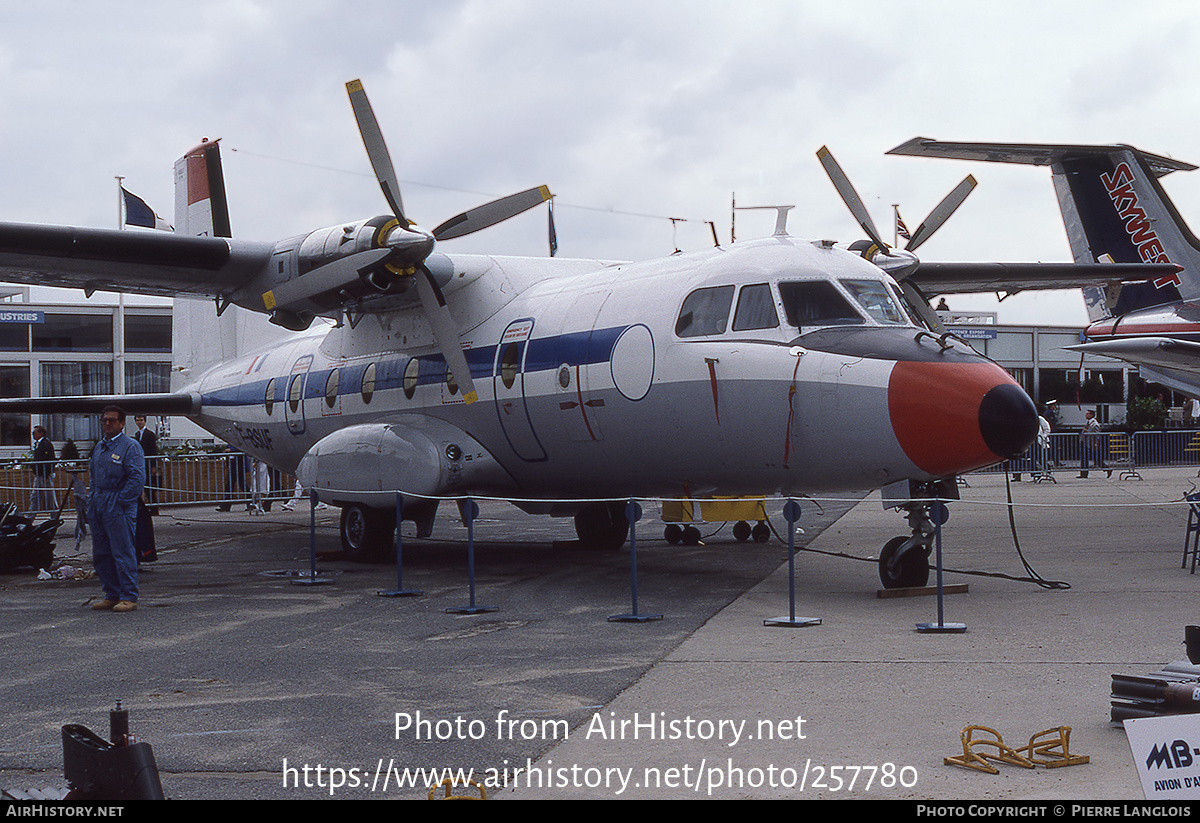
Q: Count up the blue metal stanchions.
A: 6